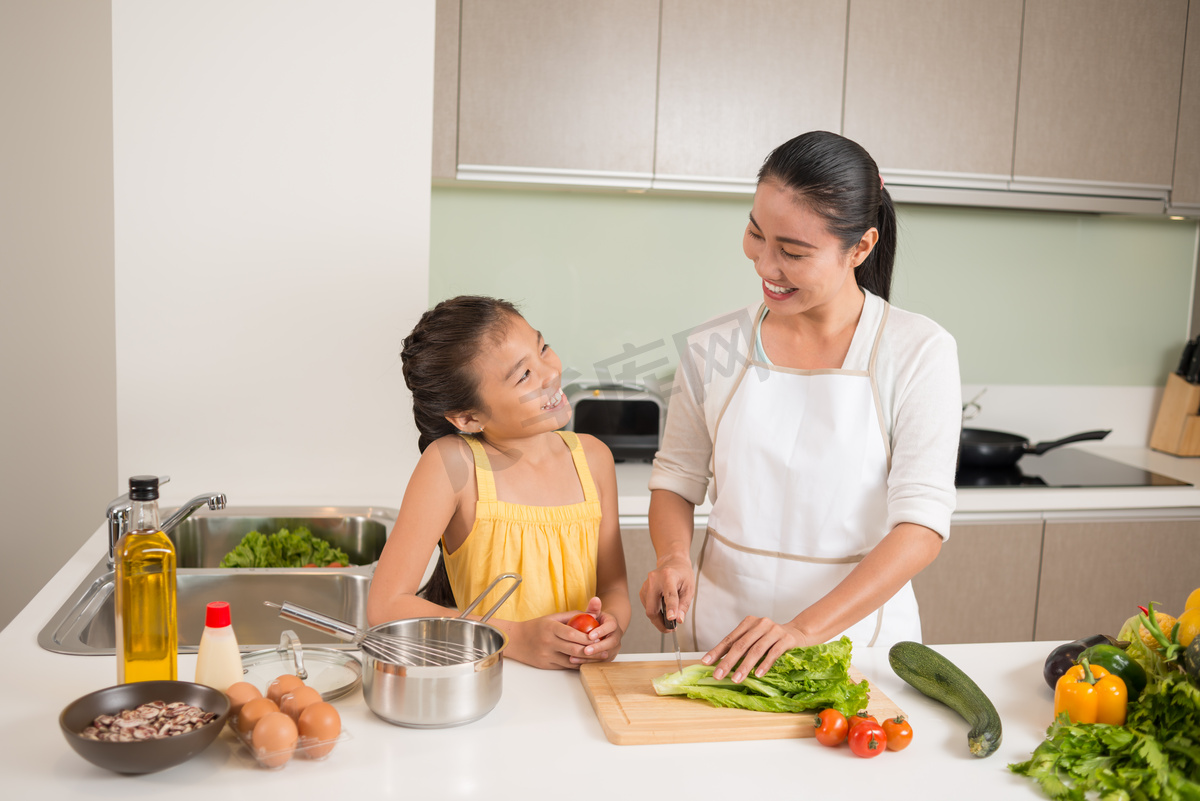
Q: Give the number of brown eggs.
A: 6